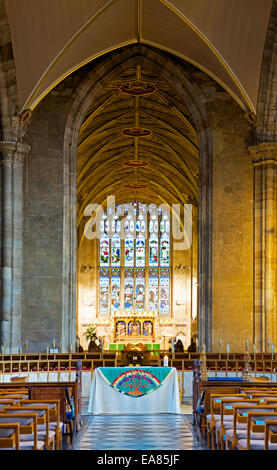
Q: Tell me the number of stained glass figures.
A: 12